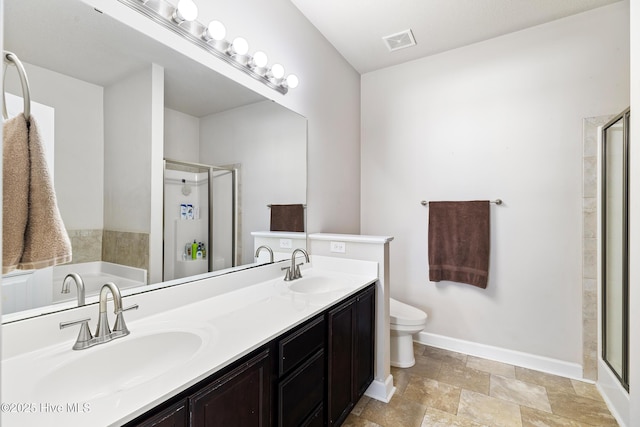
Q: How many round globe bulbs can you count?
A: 6